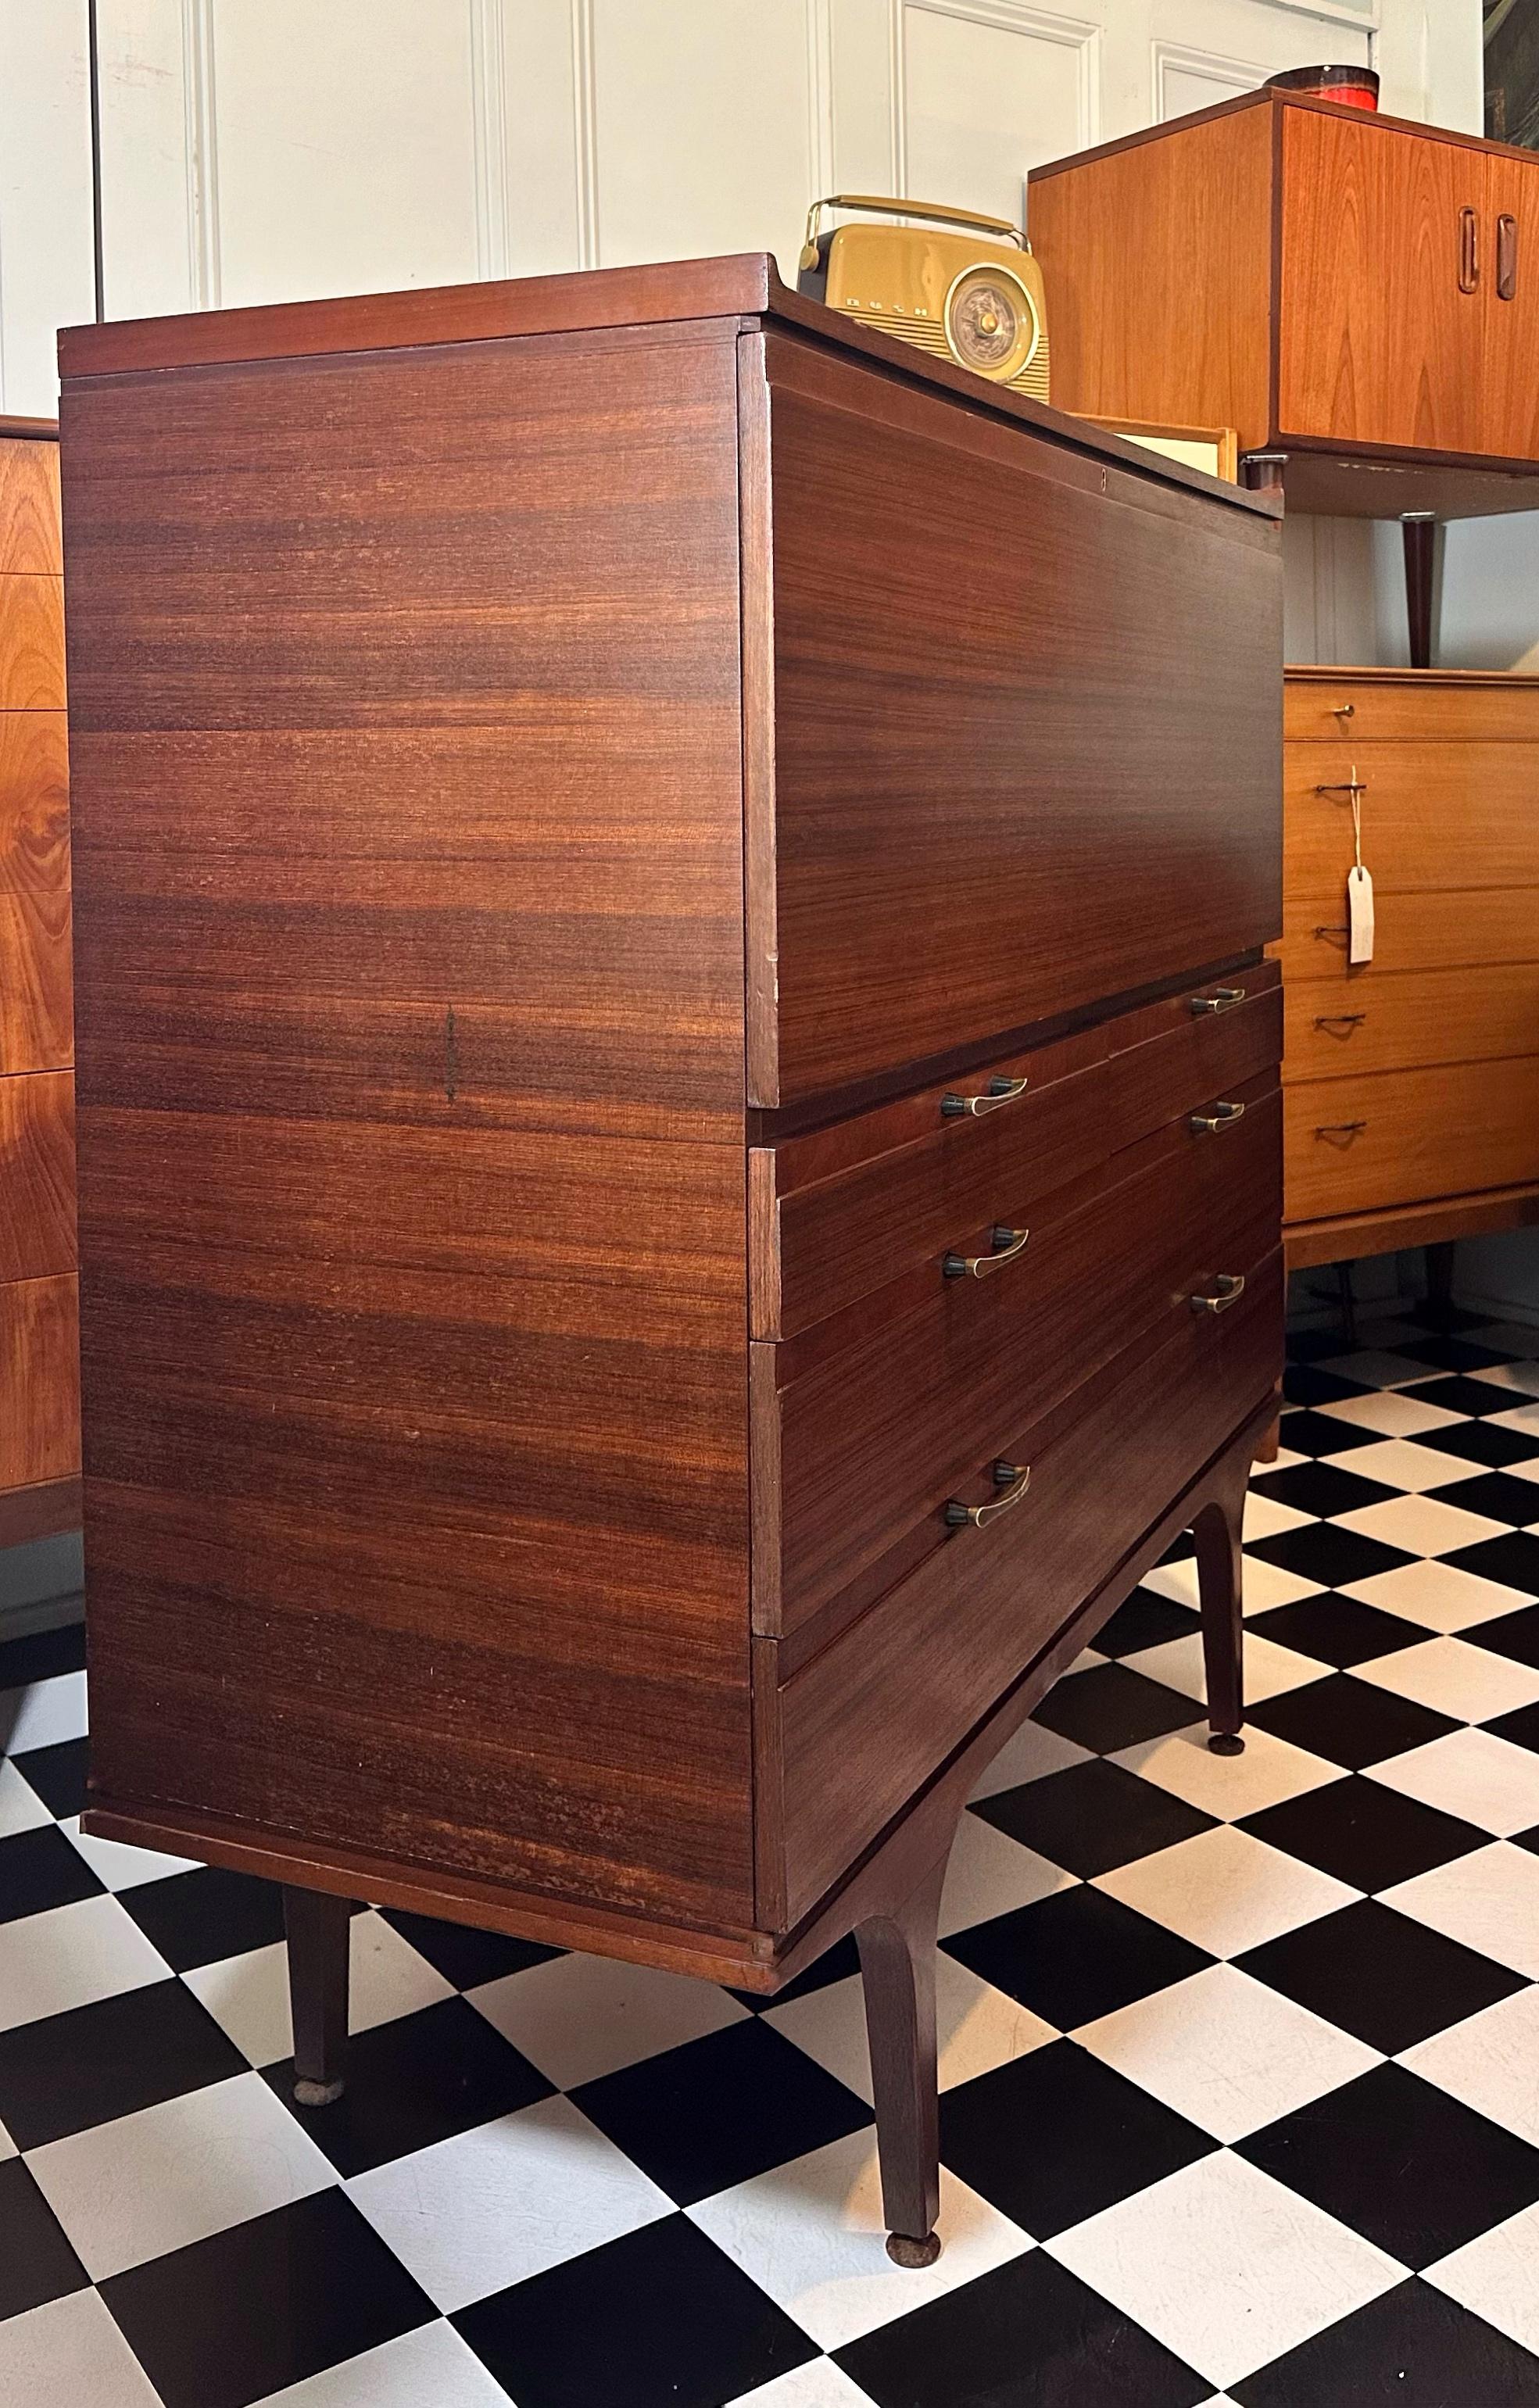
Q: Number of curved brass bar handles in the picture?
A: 6